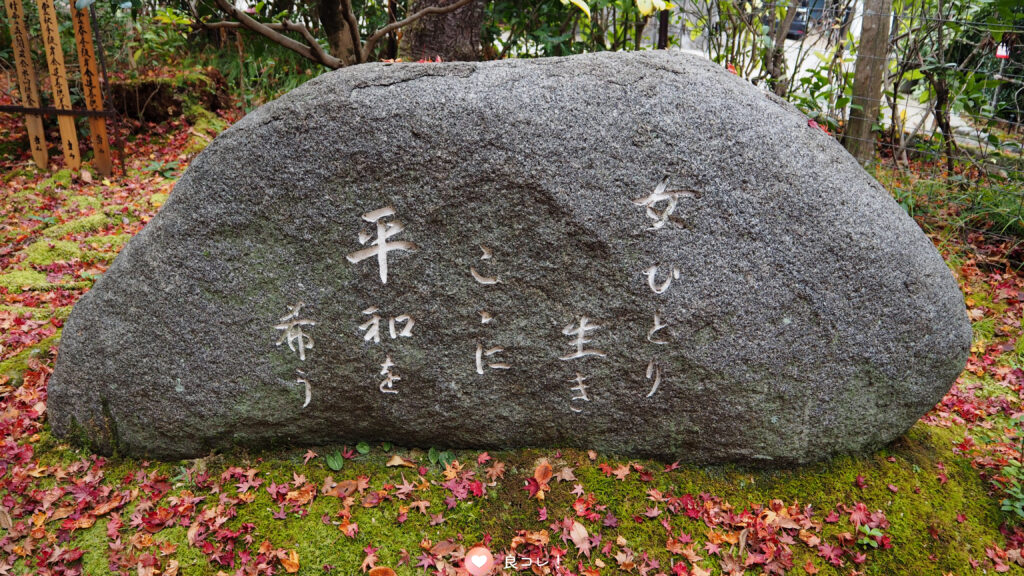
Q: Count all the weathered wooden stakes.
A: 3